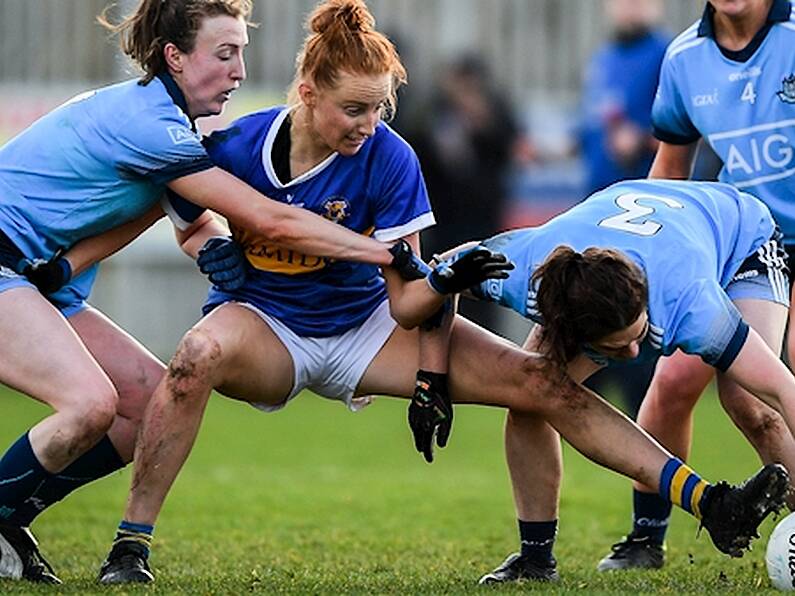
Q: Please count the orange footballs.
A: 0